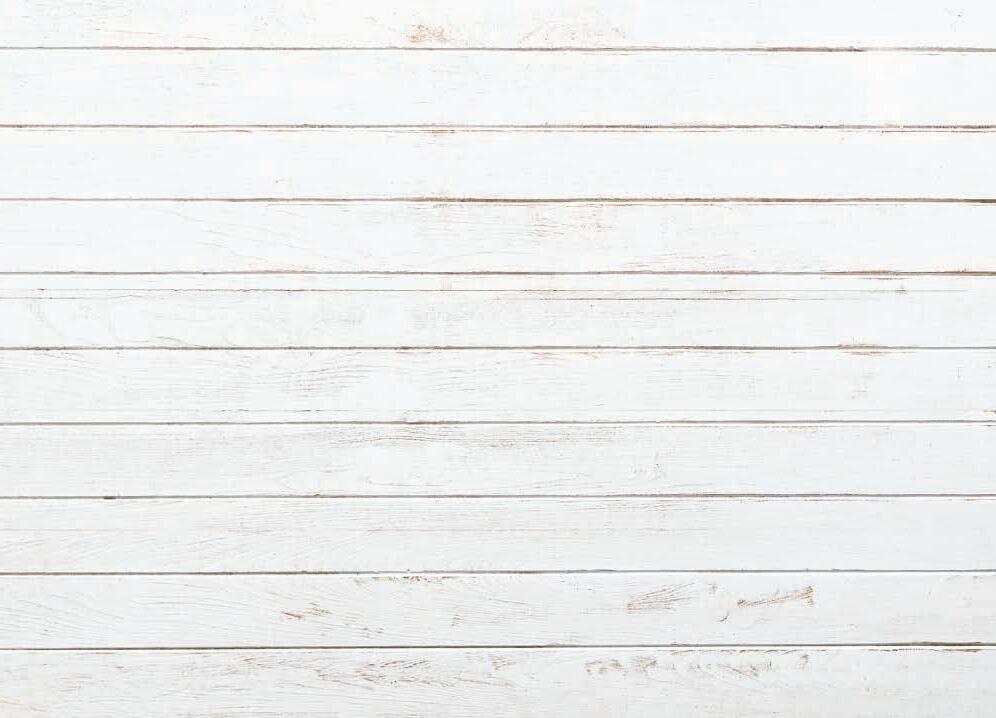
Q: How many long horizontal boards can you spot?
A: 10